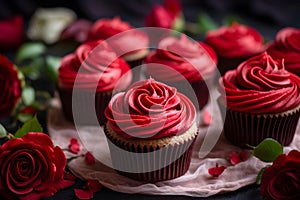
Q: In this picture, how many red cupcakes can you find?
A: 7